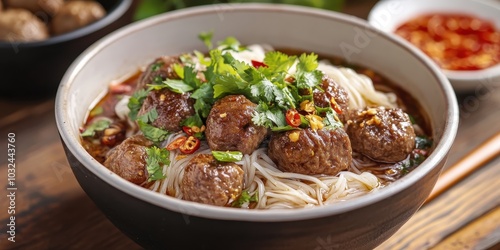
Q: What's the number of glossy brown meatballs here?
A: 8